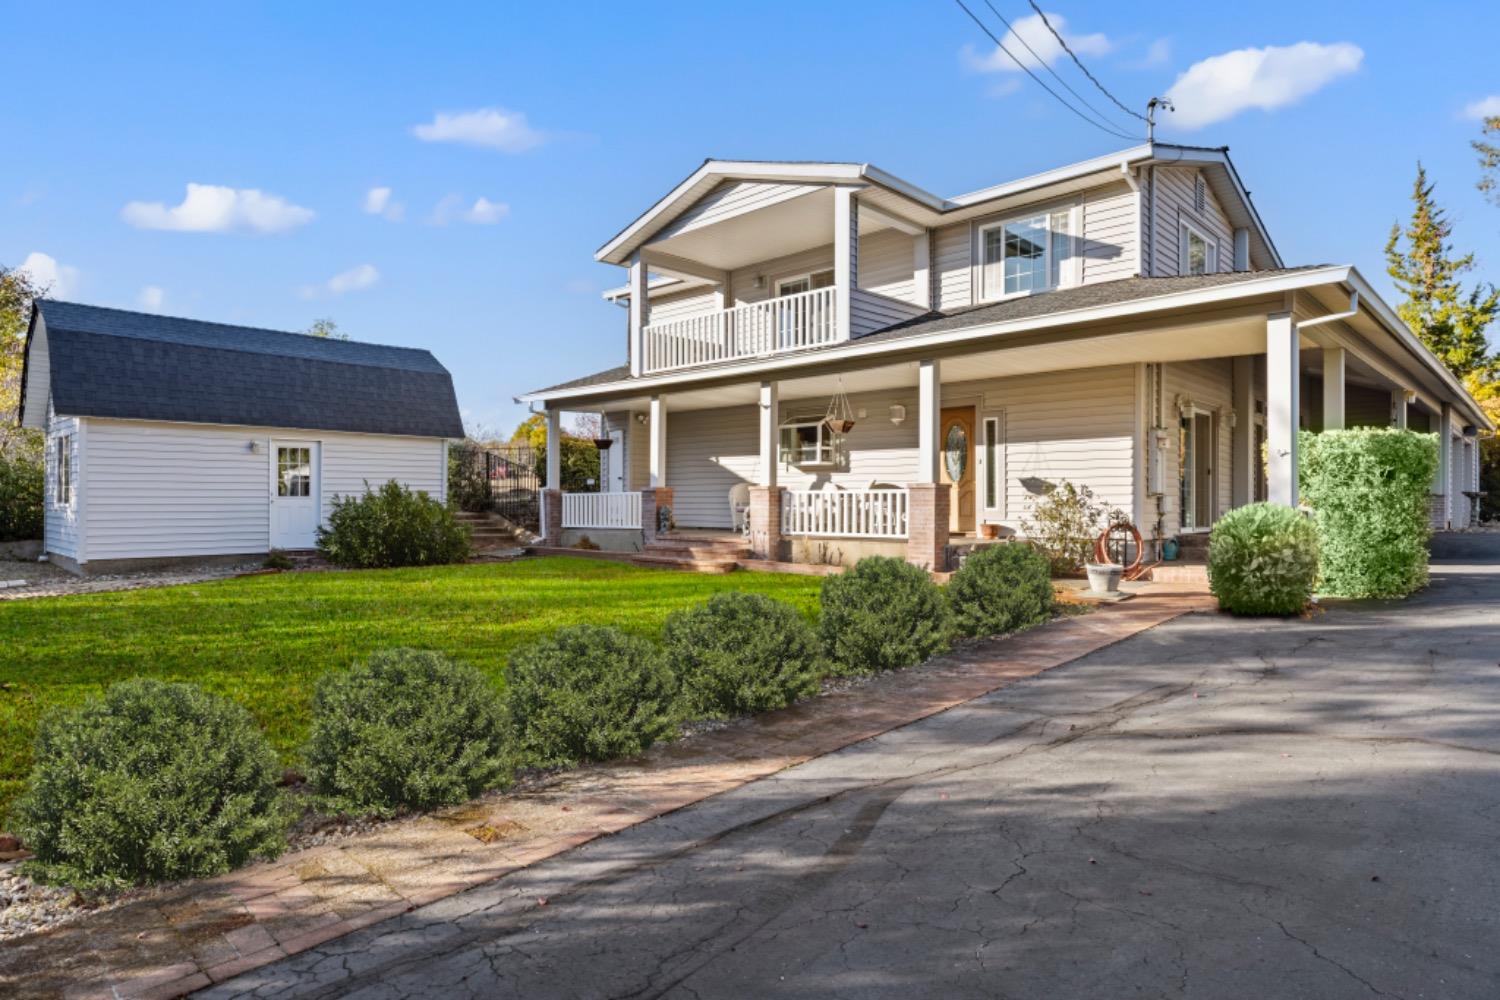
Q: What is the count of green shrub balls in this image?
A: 7